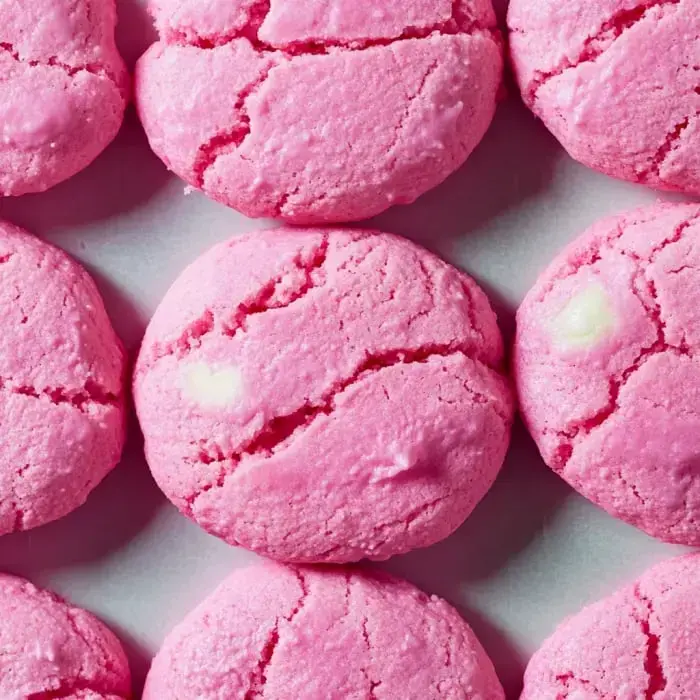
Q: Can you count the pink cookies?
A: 9